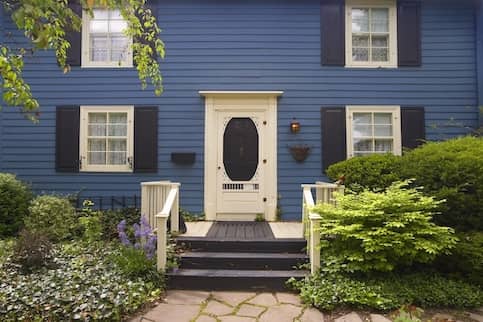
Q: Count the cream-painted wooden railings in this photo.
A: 2